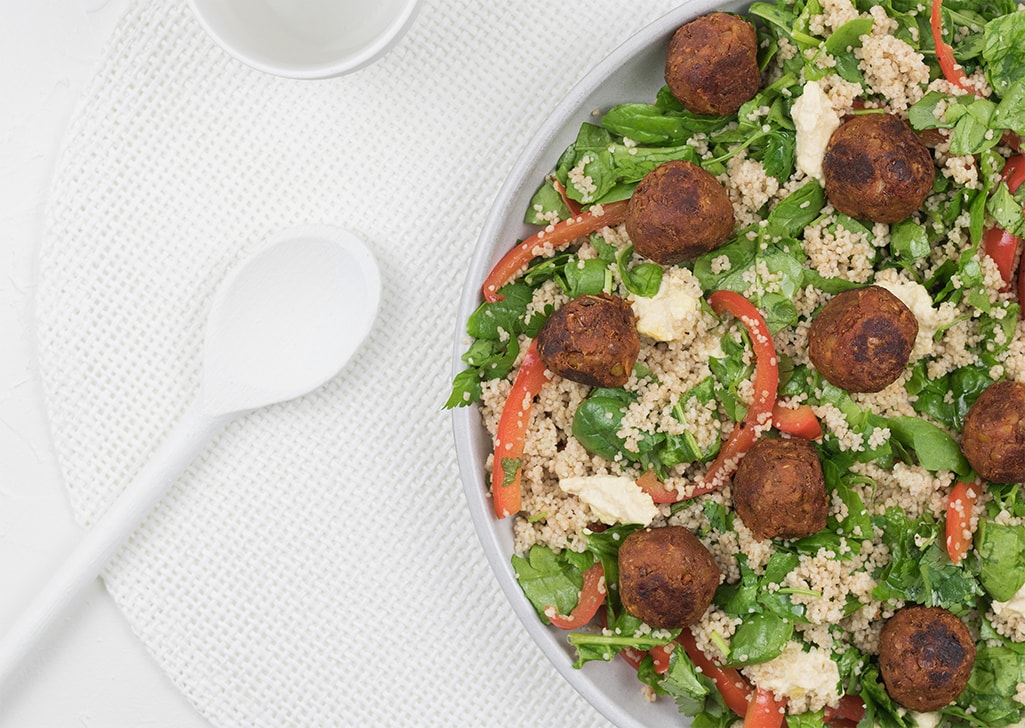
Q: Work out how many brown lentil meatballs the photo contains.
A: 9